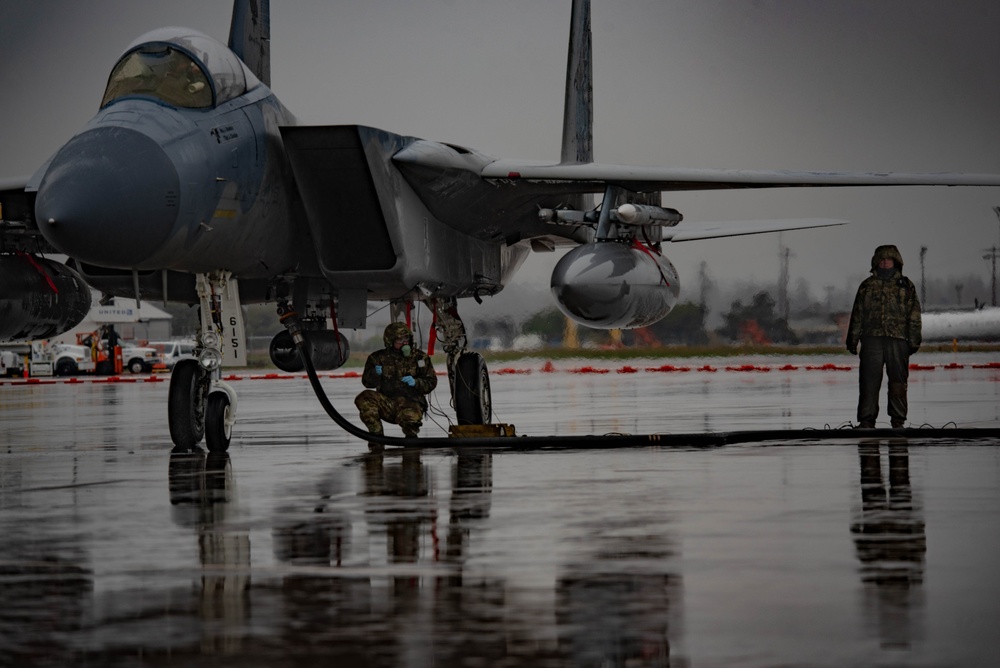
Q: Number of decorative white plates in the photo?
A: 0